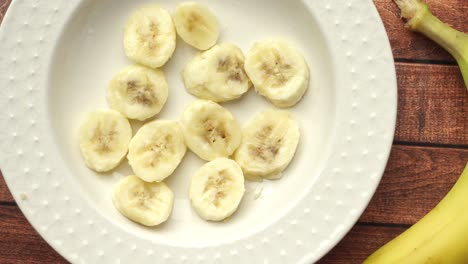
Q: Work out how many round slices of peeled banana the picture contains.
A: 11